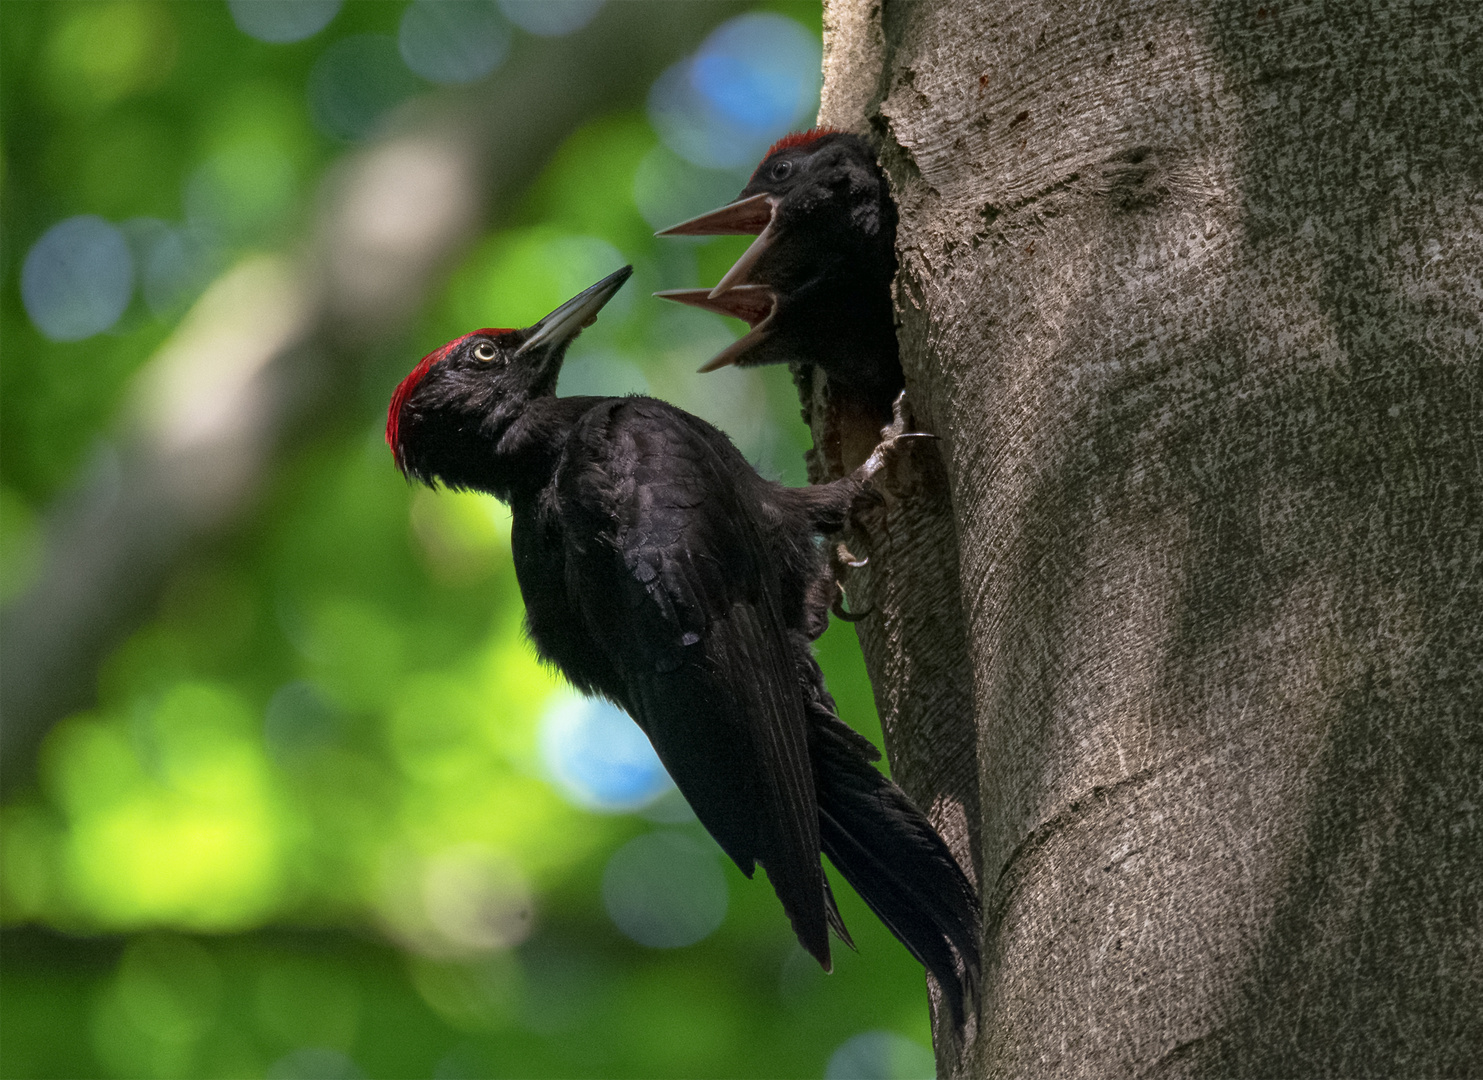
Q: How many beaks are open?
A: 2